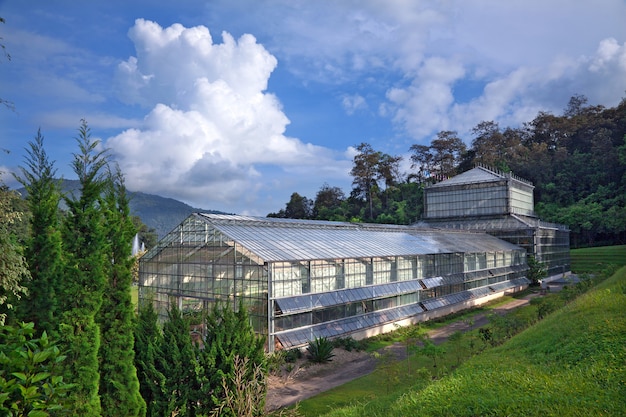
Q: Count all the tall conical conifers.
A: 3